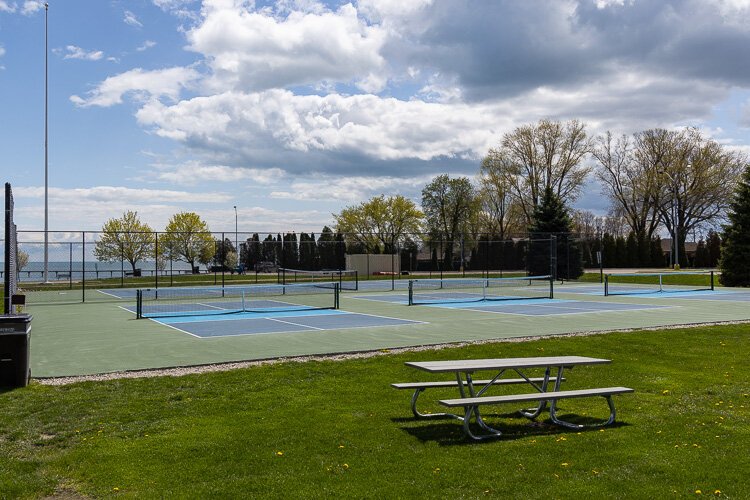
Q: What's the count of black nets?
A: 4